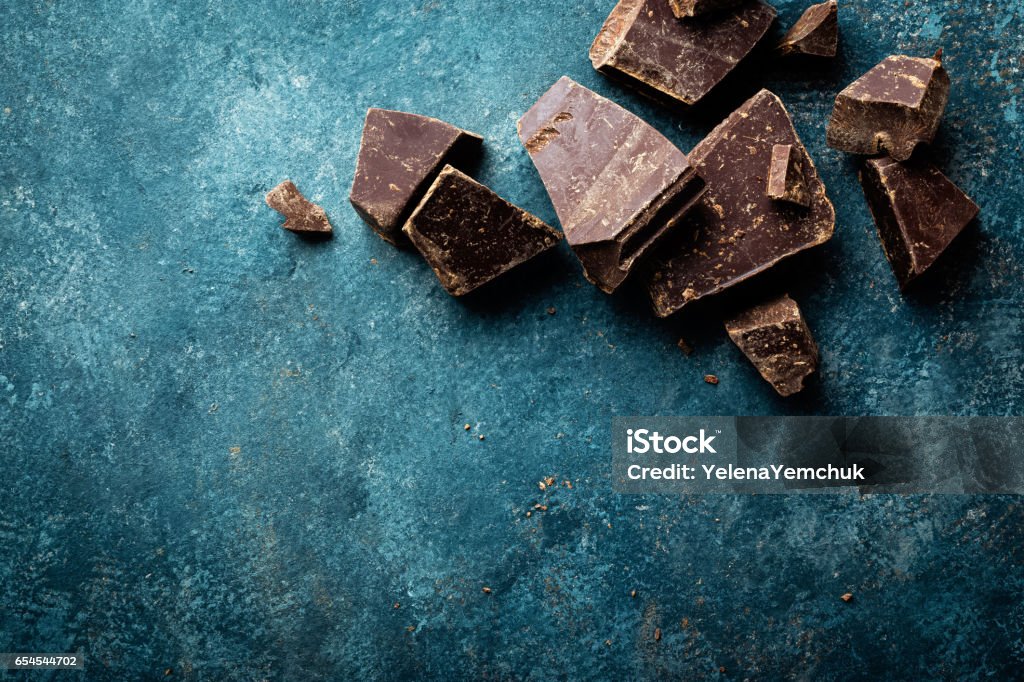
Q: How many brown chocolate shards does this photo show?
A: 12